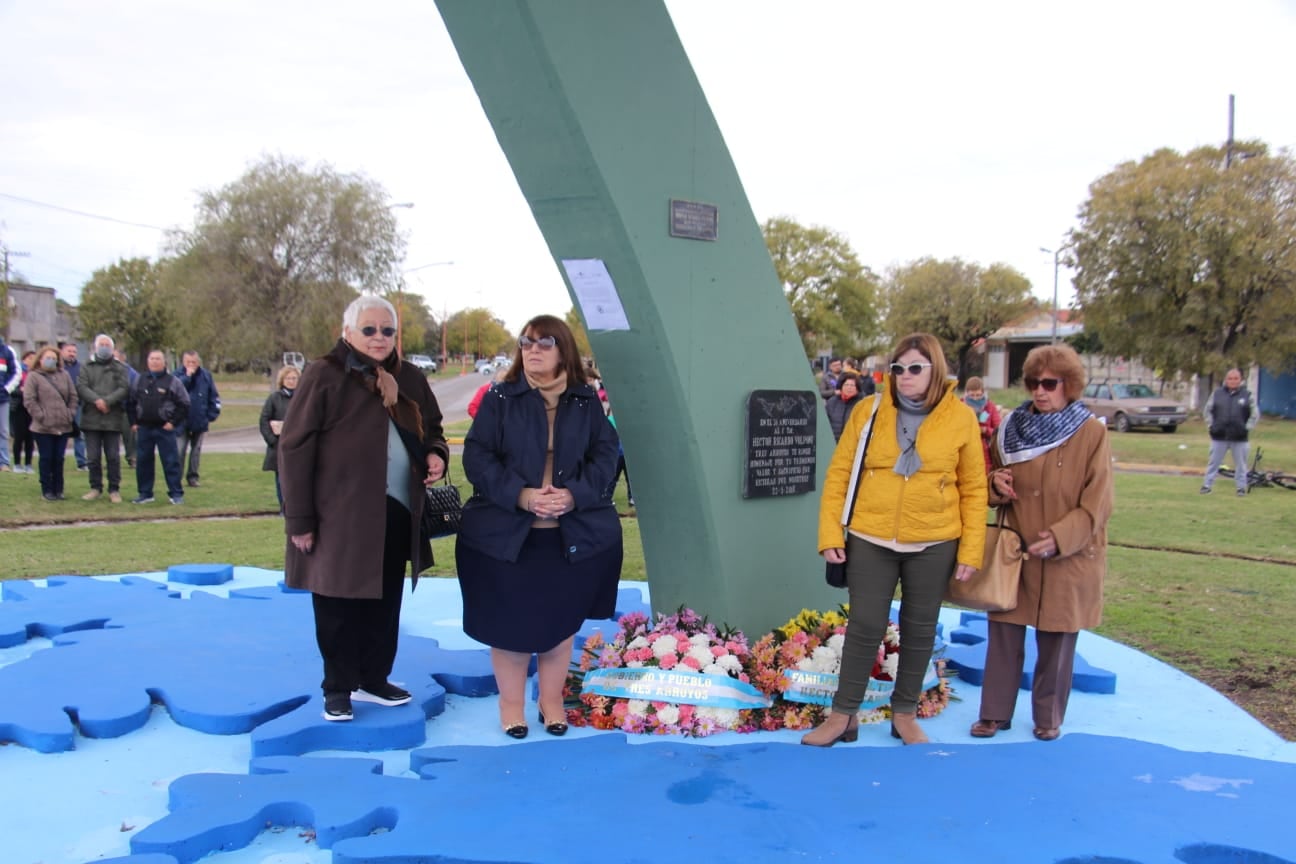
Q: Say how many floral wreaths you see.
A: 2